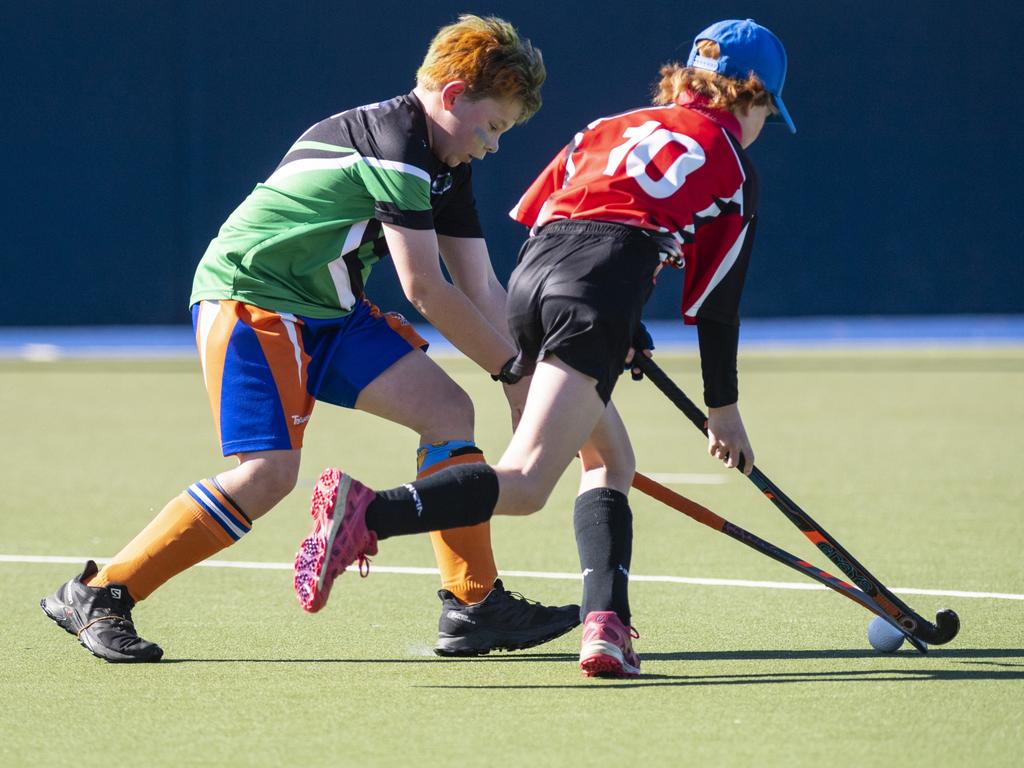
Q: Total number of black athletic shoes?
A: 2